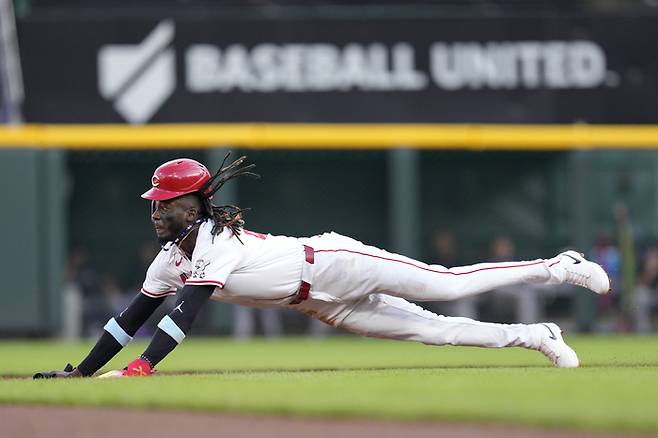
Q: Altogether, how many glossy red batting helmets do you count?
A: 1